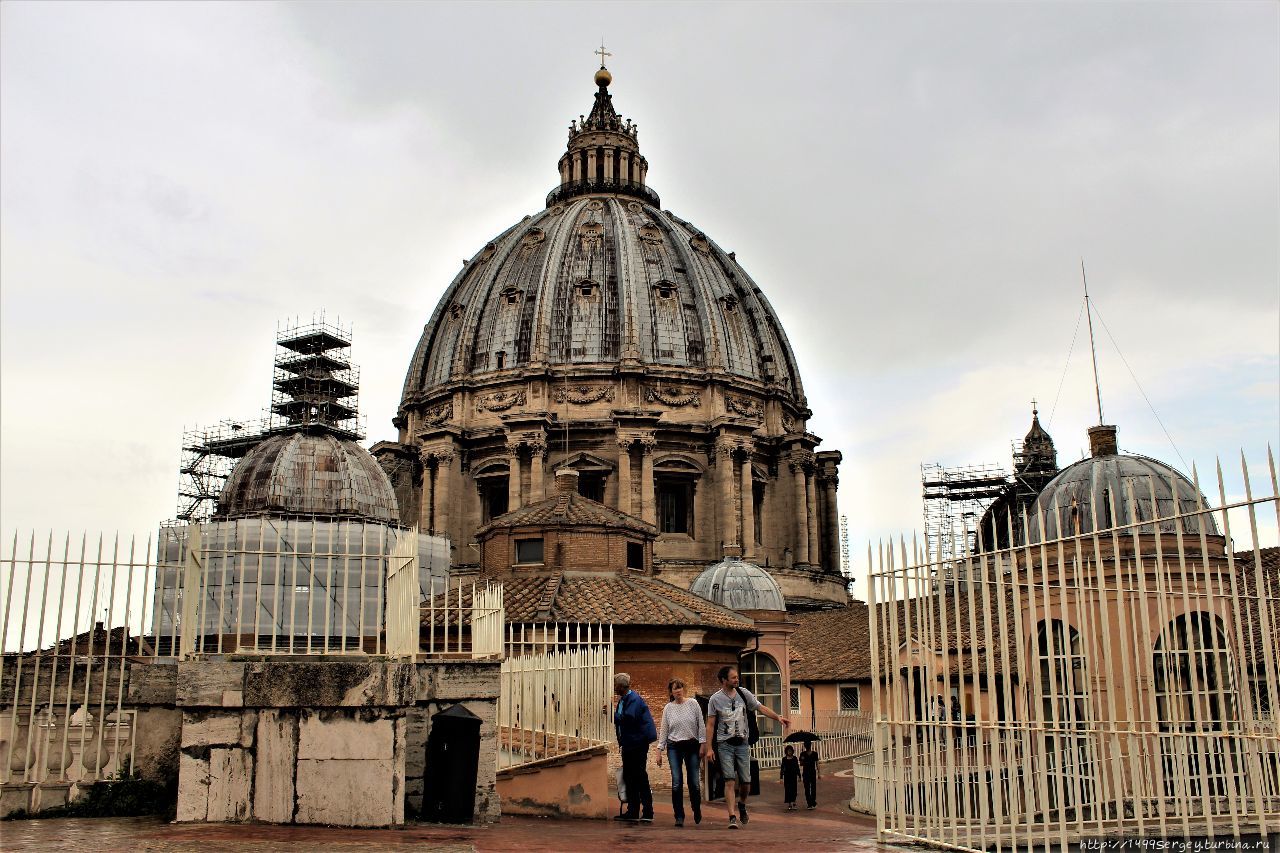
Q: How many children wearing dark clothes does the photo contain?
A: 2